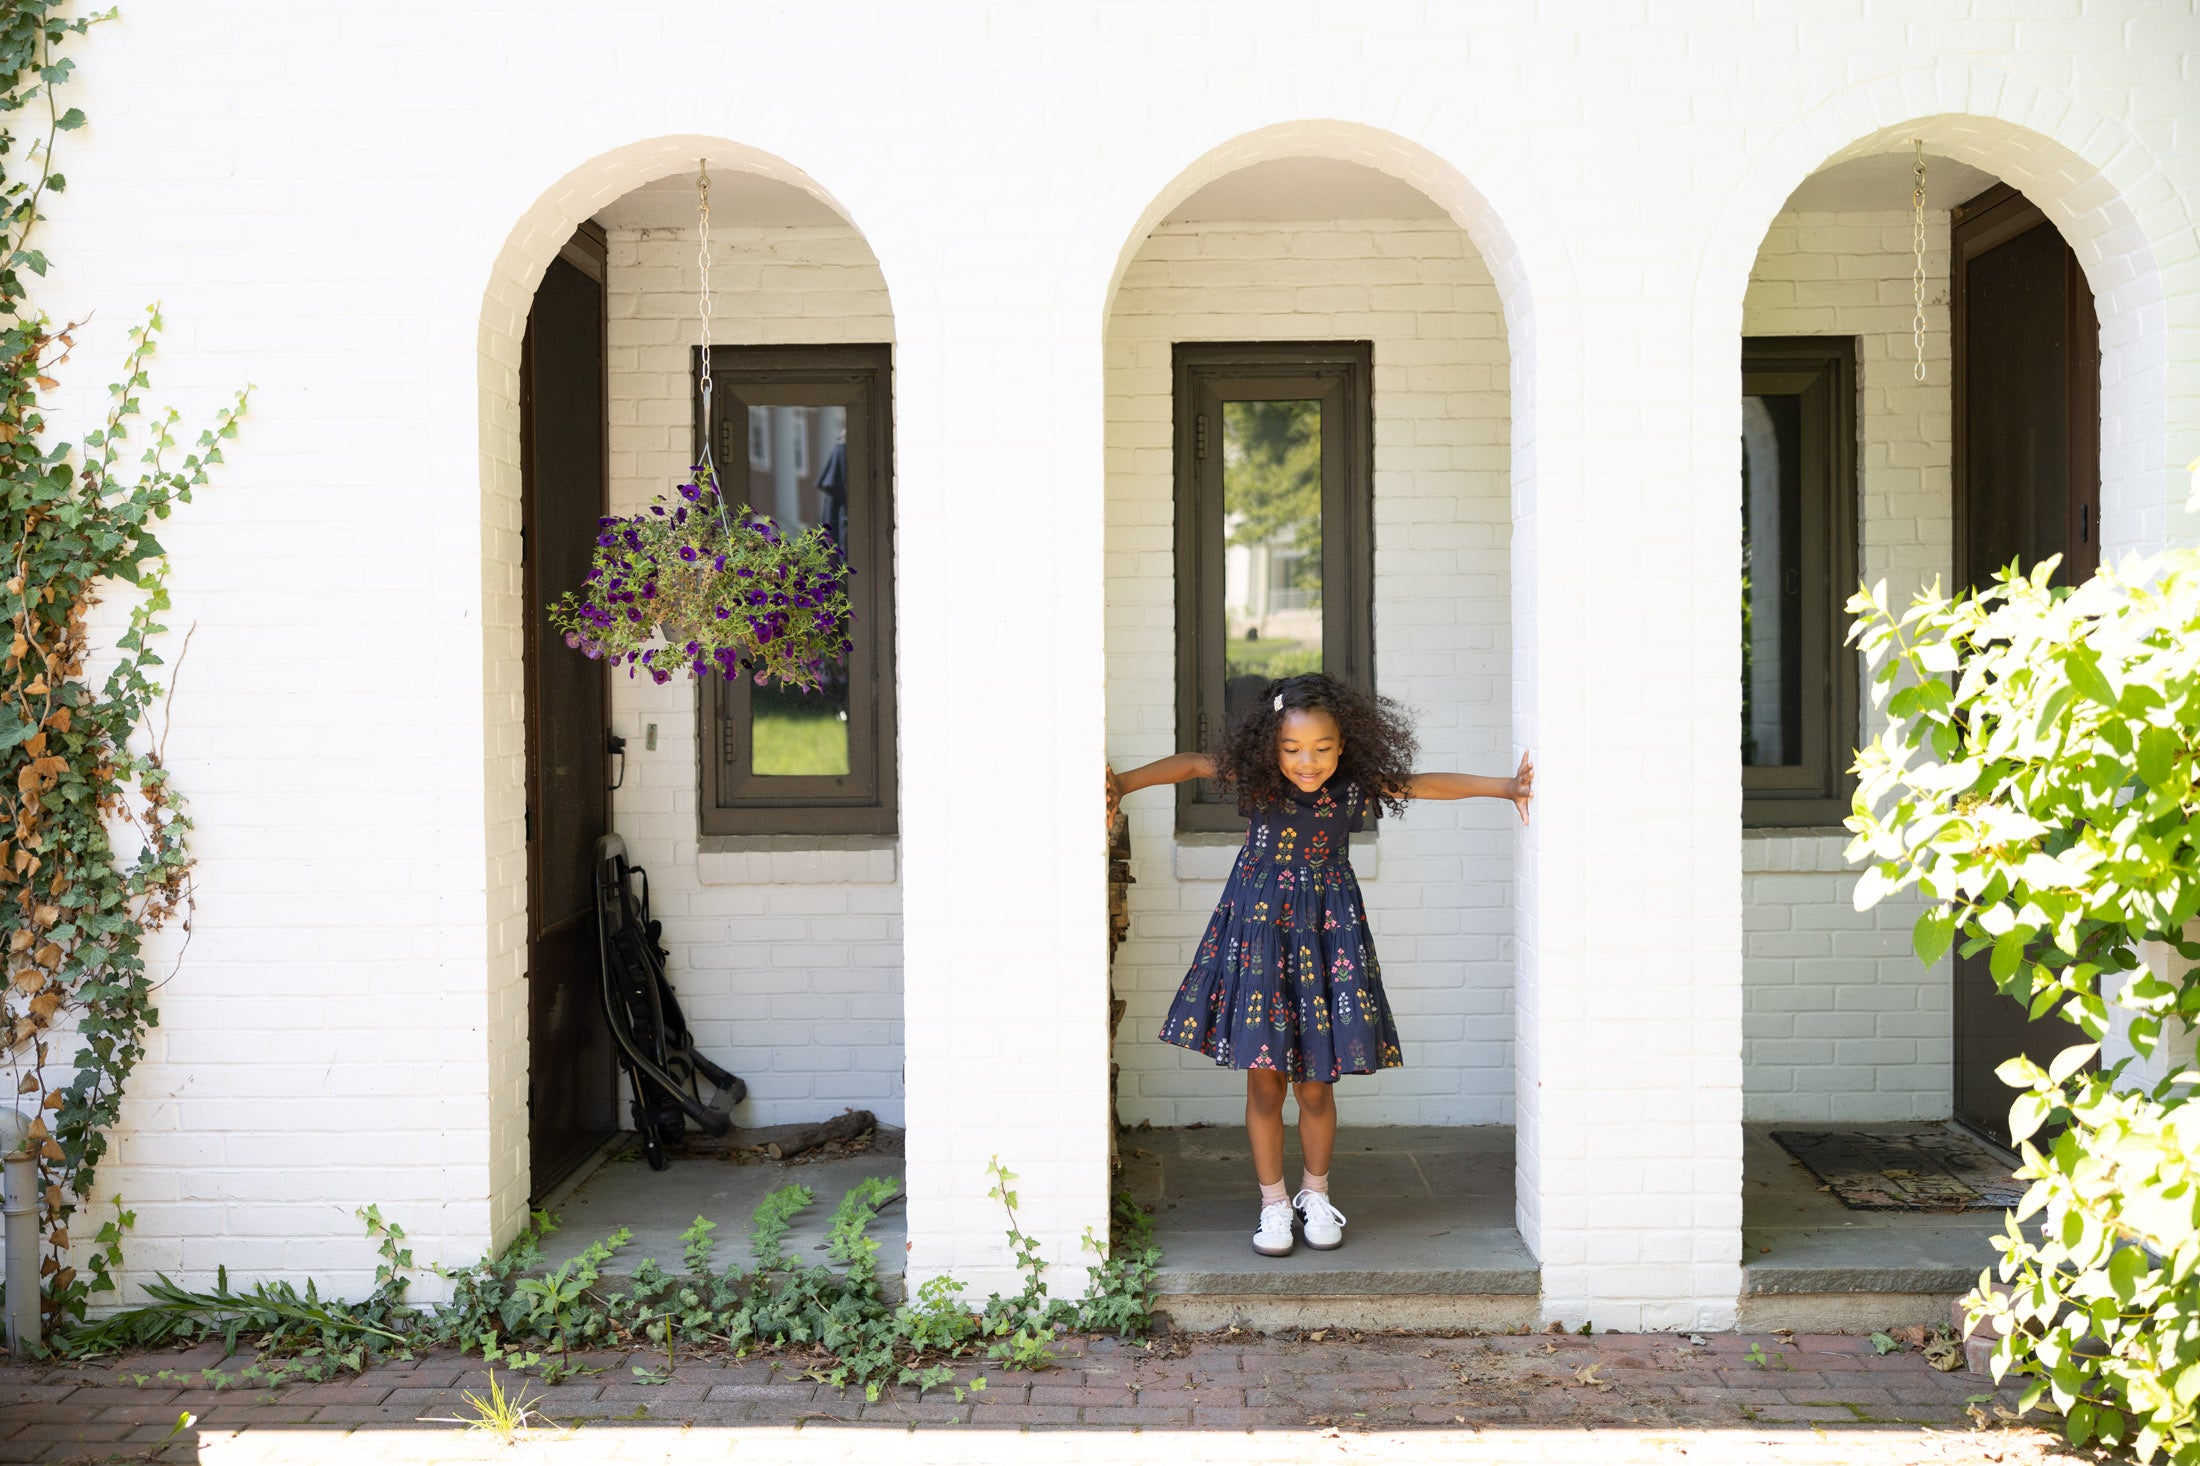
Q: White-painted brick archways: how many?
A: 3